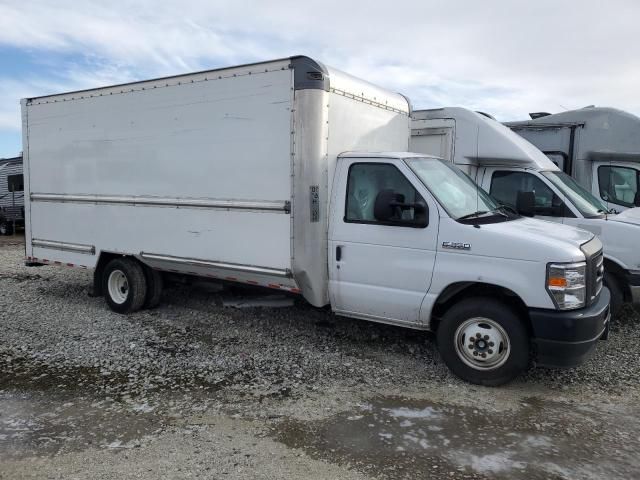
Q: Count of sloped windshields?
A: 2